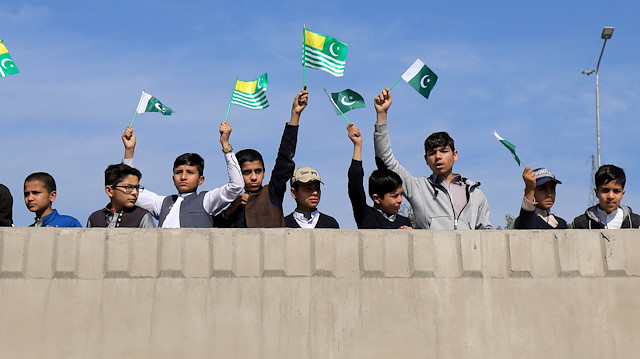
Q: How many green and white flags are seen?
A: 4